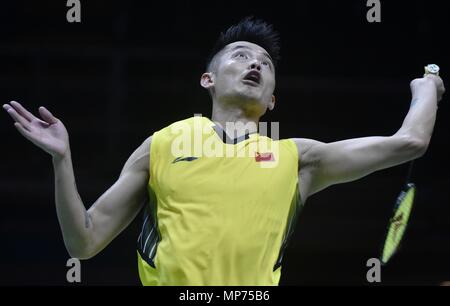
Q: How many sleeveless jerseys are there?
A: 1